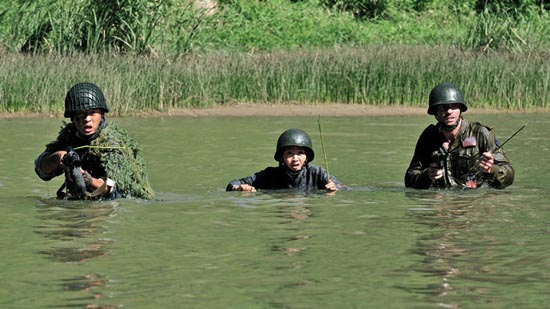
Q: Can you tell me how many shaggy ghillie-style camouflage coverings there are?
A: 1